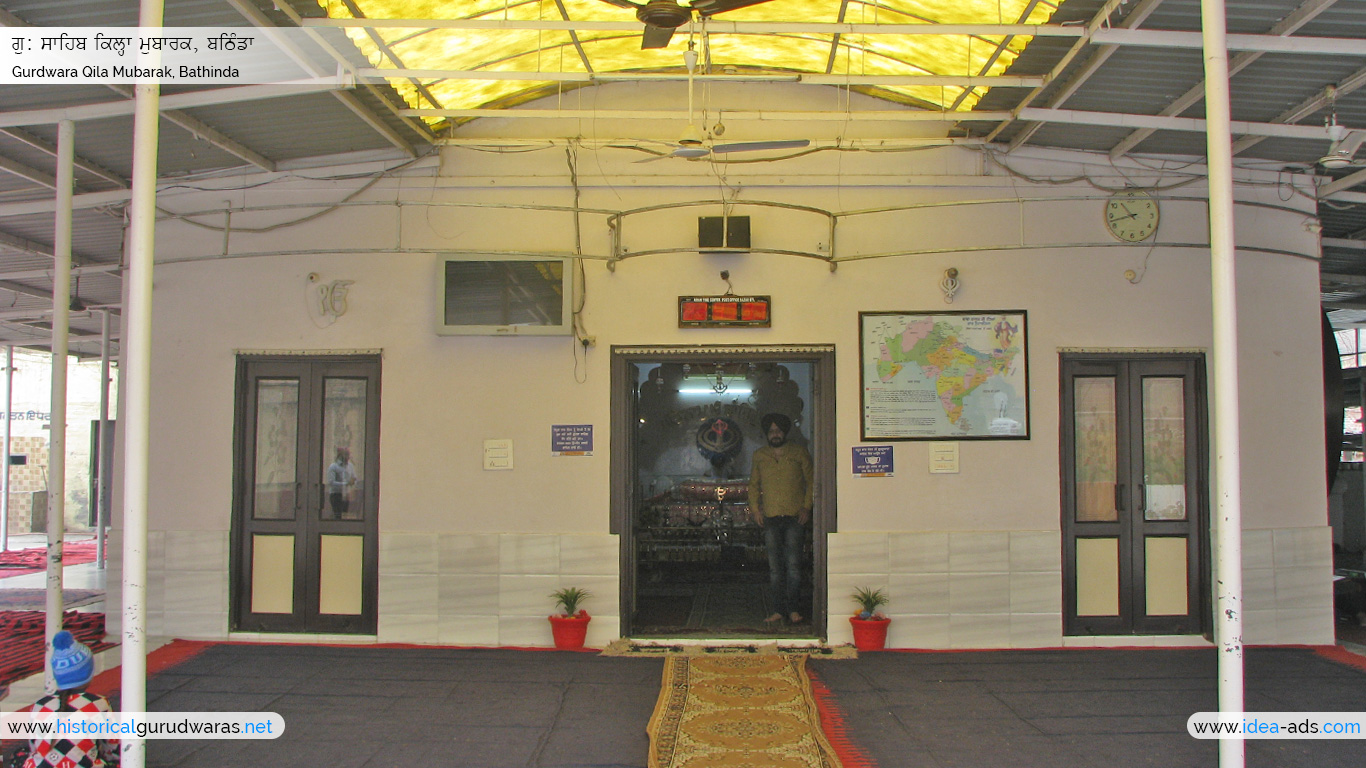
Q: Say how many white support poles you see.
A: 5